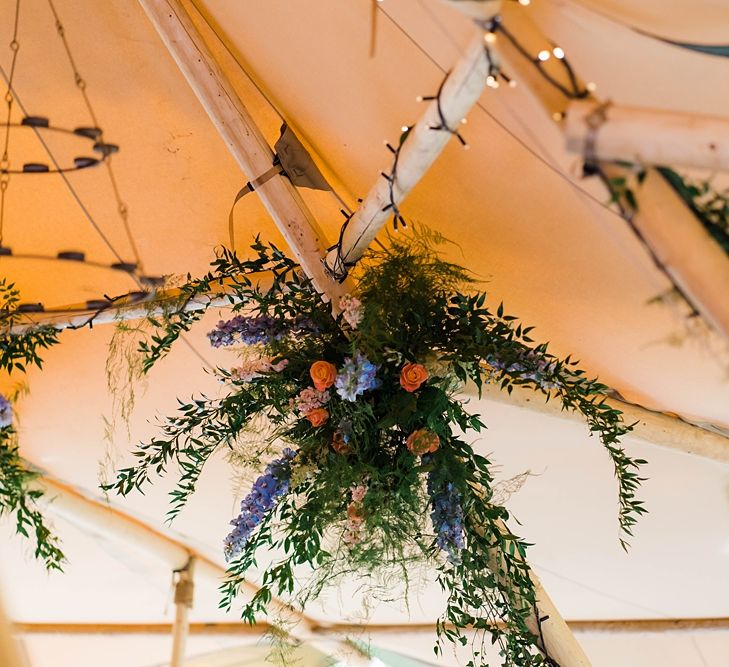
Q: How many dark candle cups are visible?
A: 12